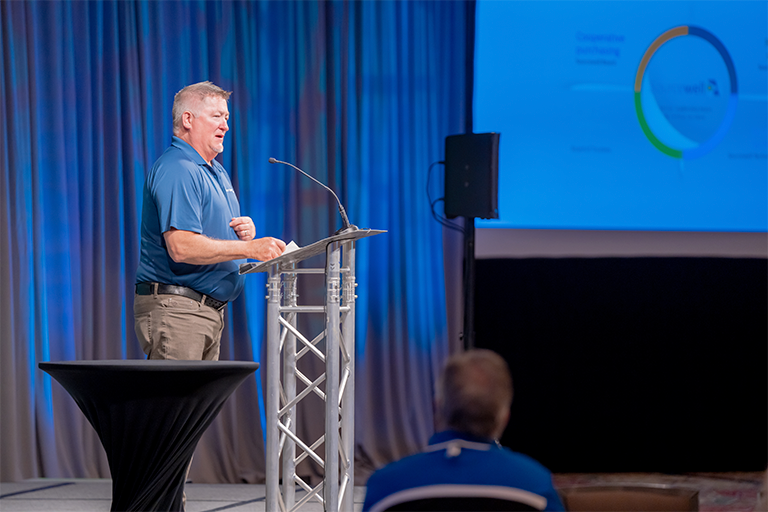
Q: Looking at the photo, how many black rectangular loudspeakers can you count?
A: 1